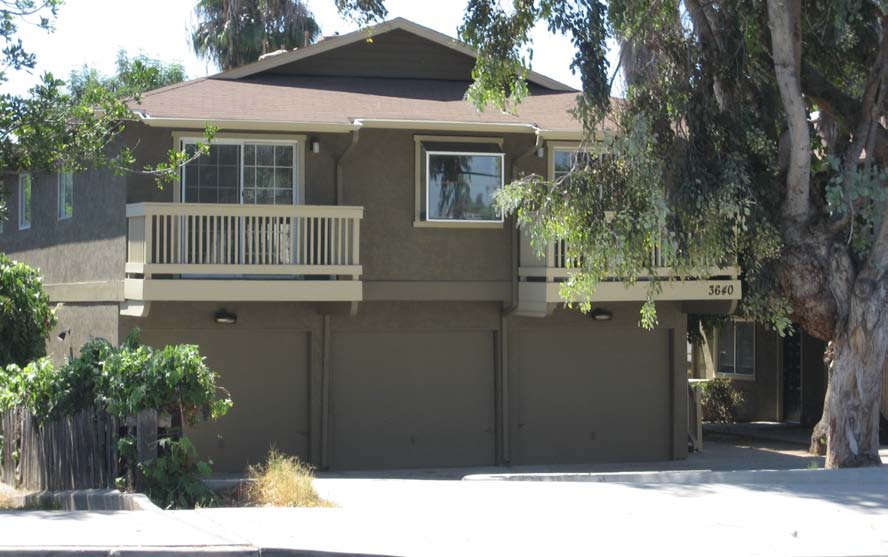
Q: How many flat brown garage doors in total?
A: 3